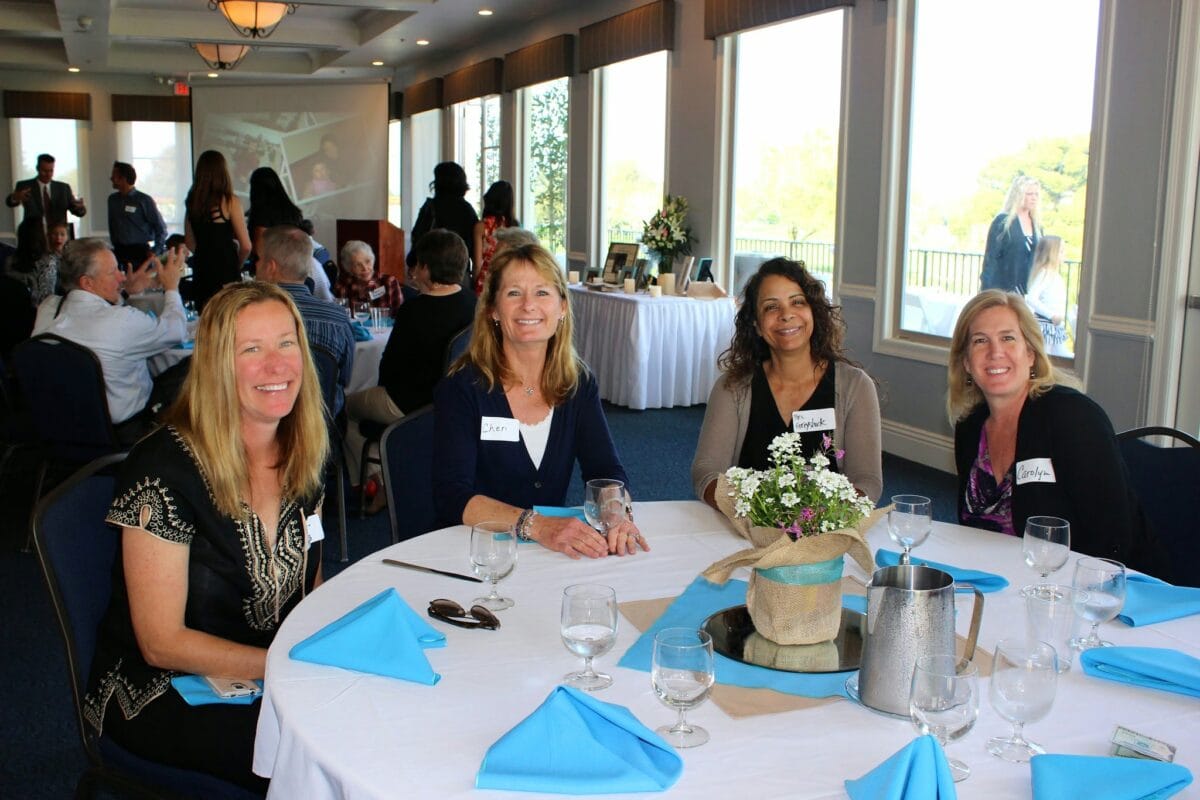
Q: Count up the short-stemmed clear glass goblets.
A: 9